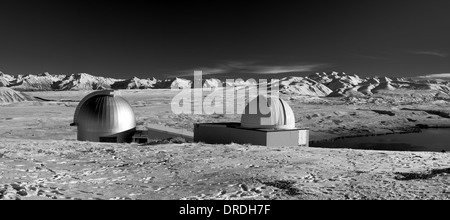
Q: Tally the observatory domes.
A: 2